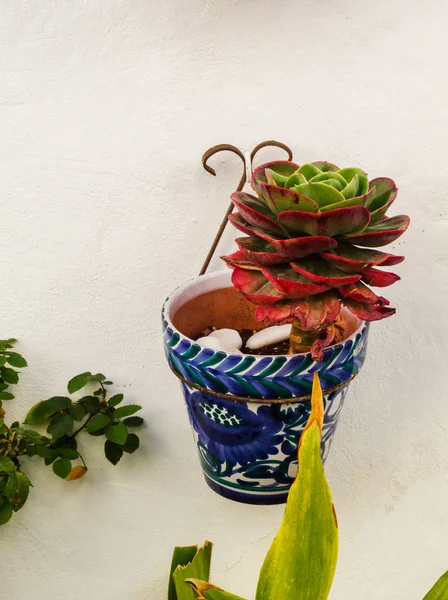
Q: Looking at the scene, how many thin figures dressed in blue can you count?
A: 0